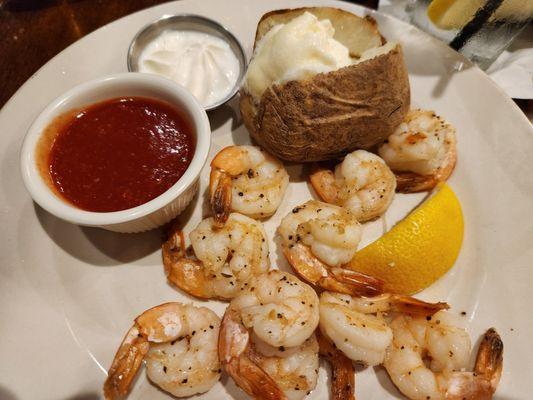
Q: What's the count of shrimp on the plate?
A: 10